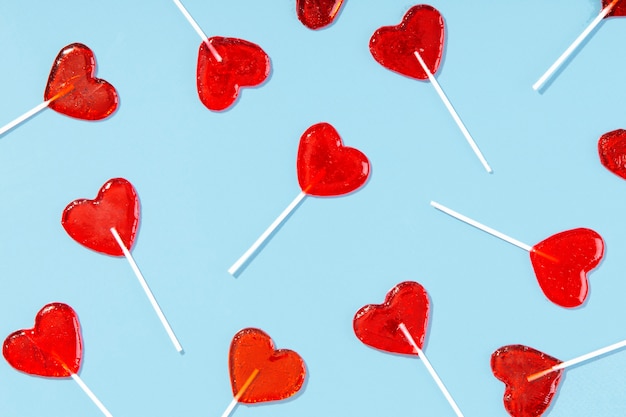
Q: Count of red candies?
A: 13